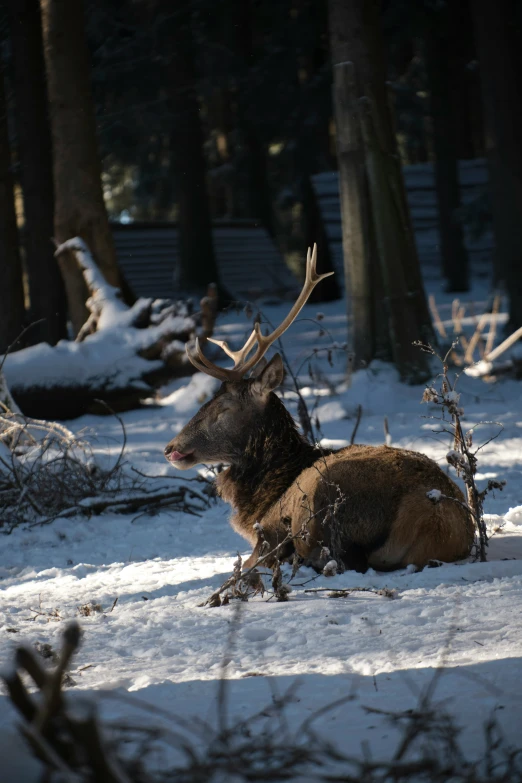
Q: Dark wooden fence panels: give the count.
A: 2